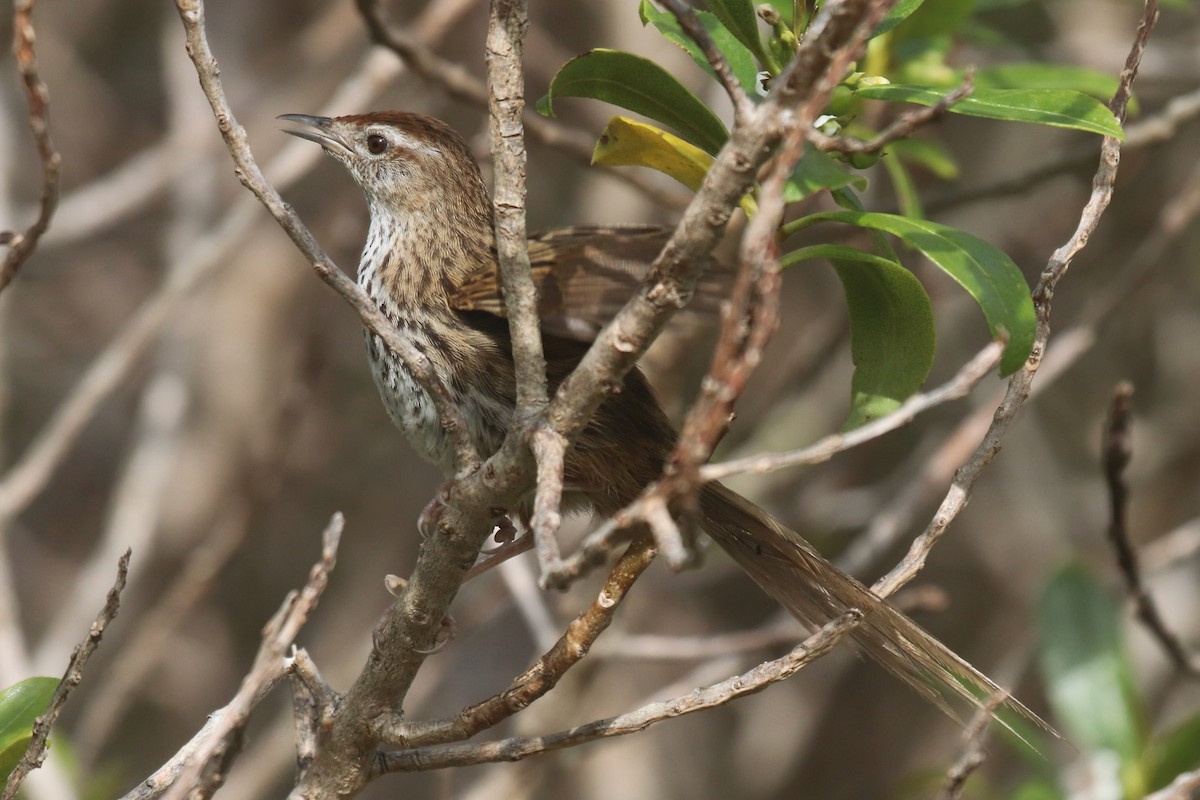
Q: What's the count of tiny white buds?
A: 2